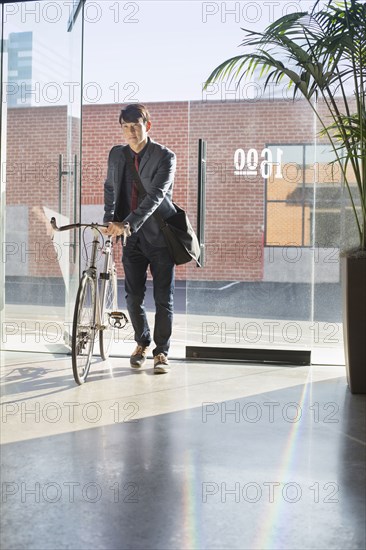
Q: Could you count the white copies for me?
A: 0